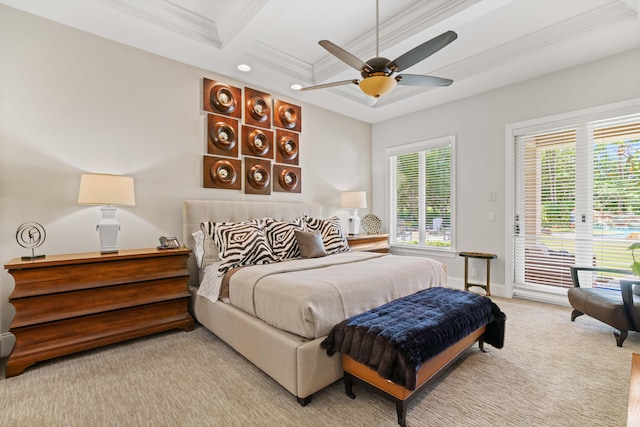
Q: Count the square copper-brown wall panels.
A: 9